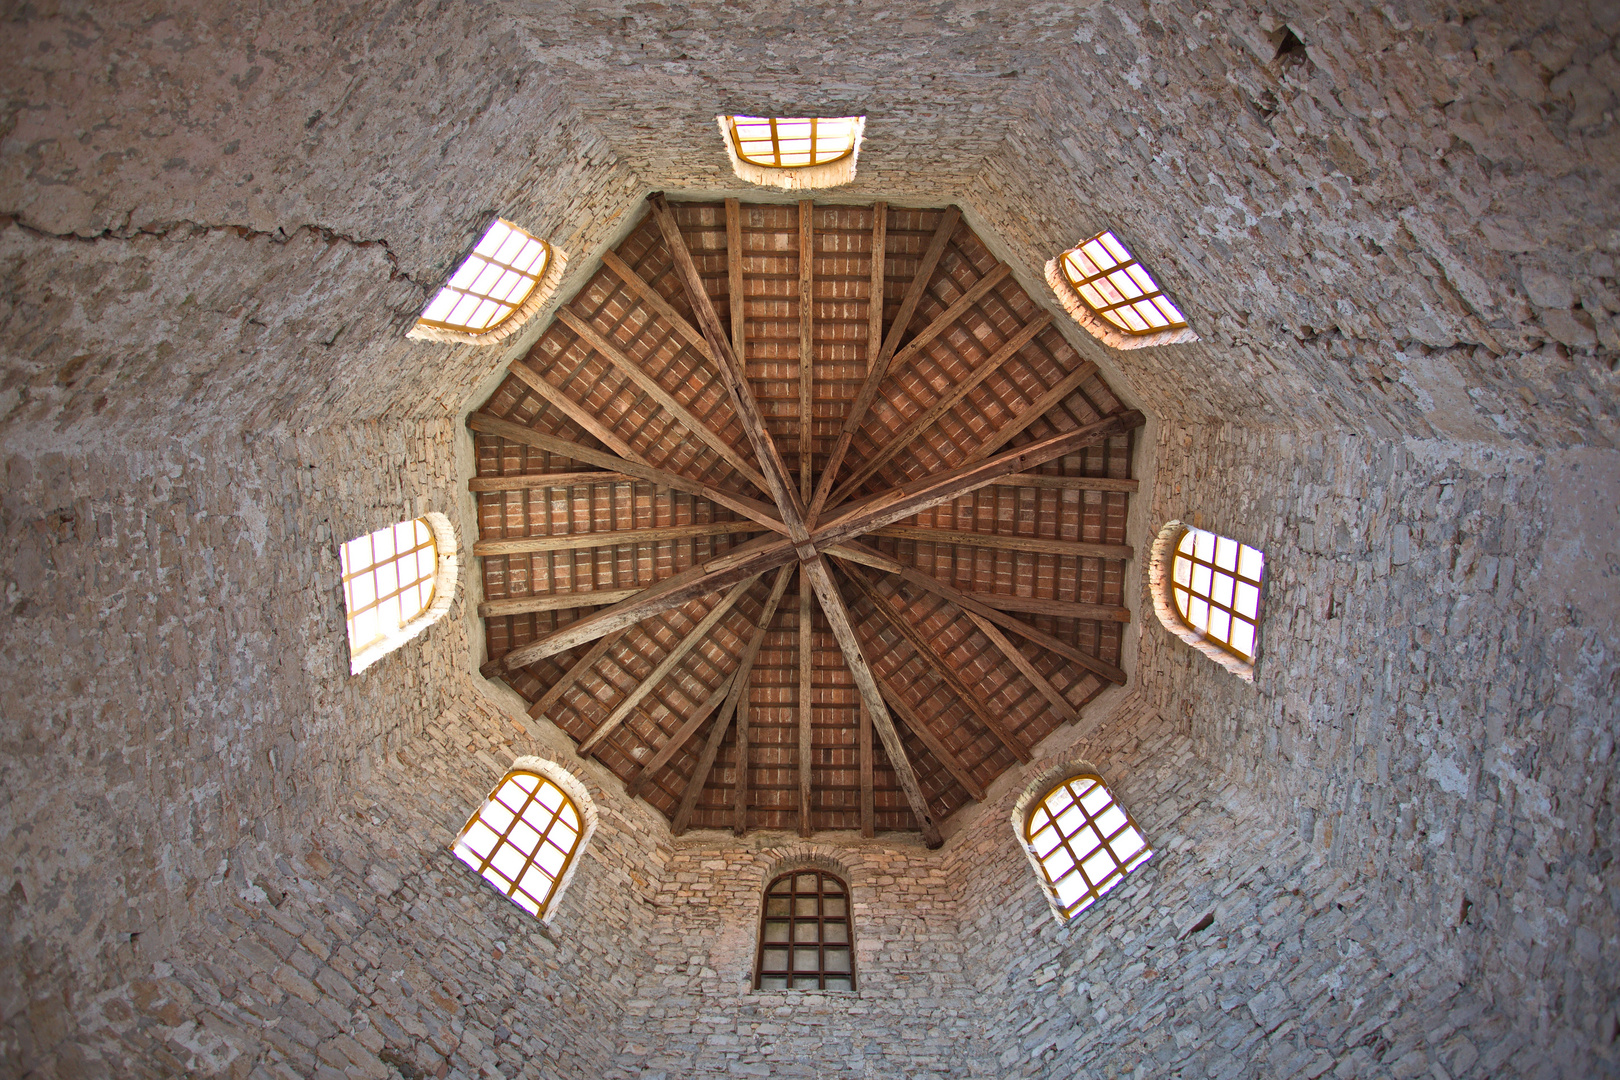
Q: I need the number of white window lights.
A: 7